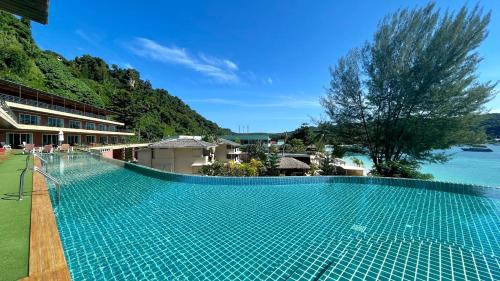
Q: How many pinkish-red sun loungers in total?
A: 3